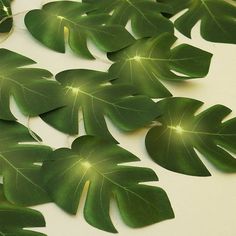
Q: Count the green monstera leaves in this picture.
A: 11